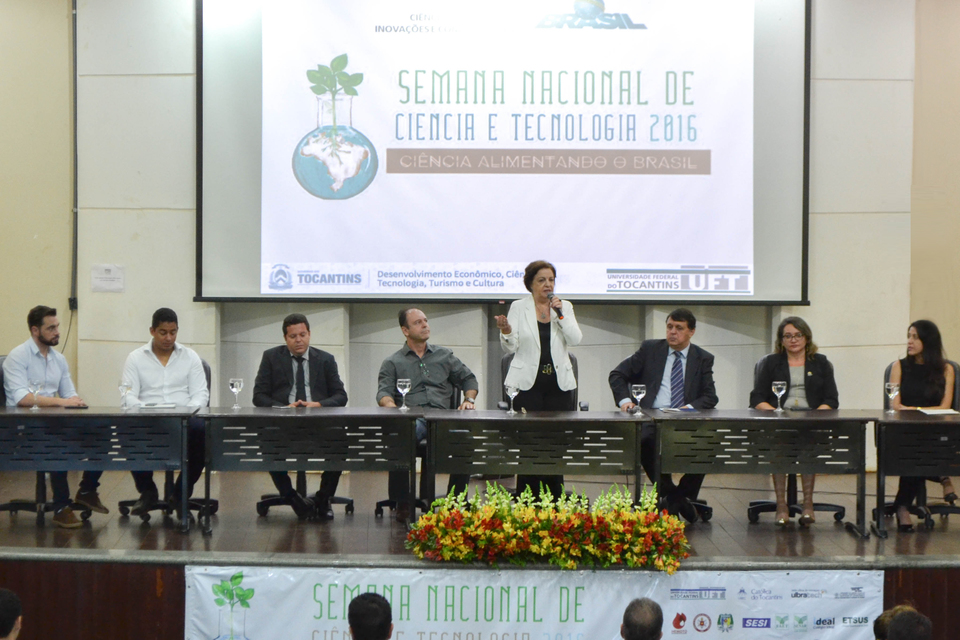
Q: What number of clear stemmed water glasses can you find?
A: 8